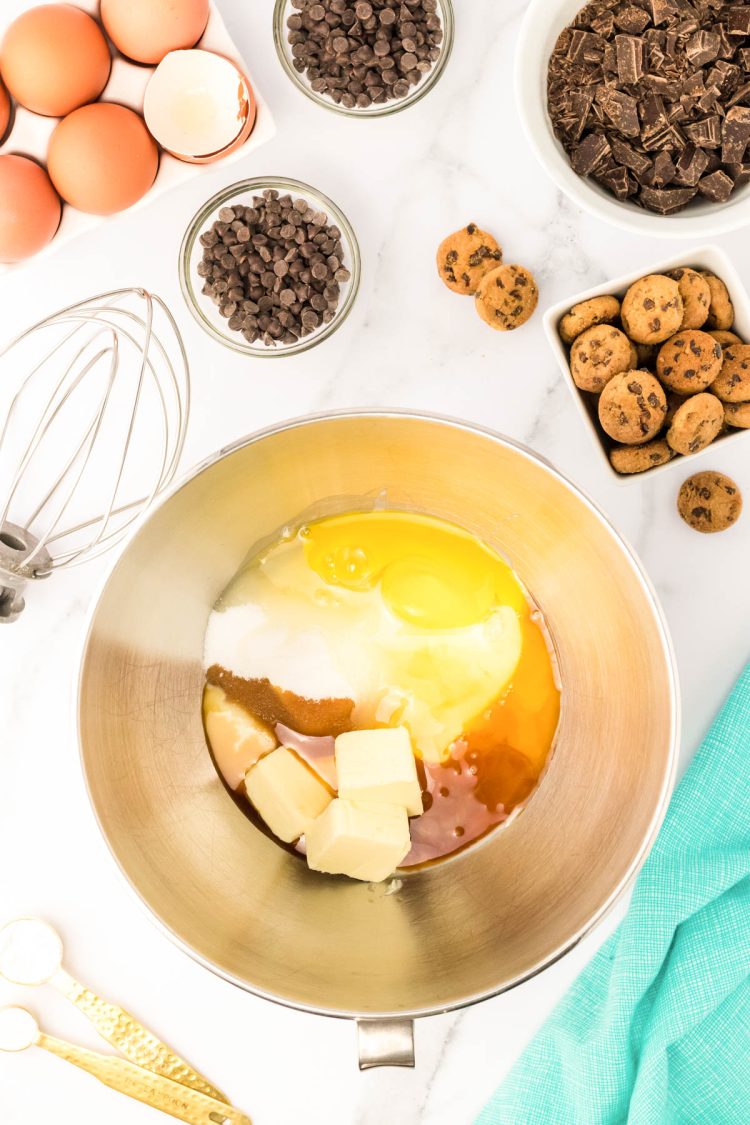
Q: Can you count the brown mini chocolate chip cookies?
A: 15